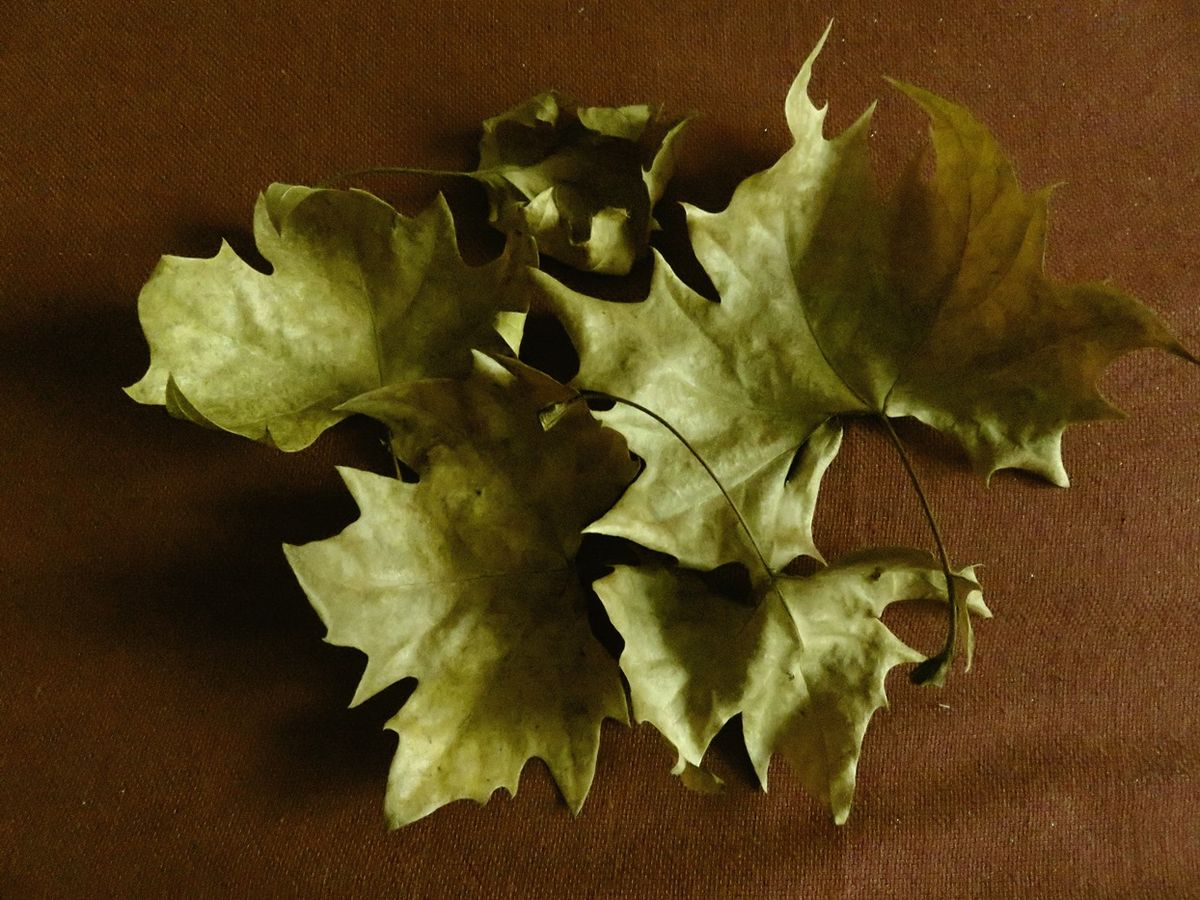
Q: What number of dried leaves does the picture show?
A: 5